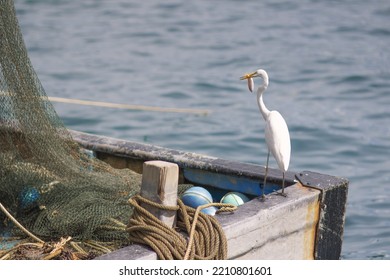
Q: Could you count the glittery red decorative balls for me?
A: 0